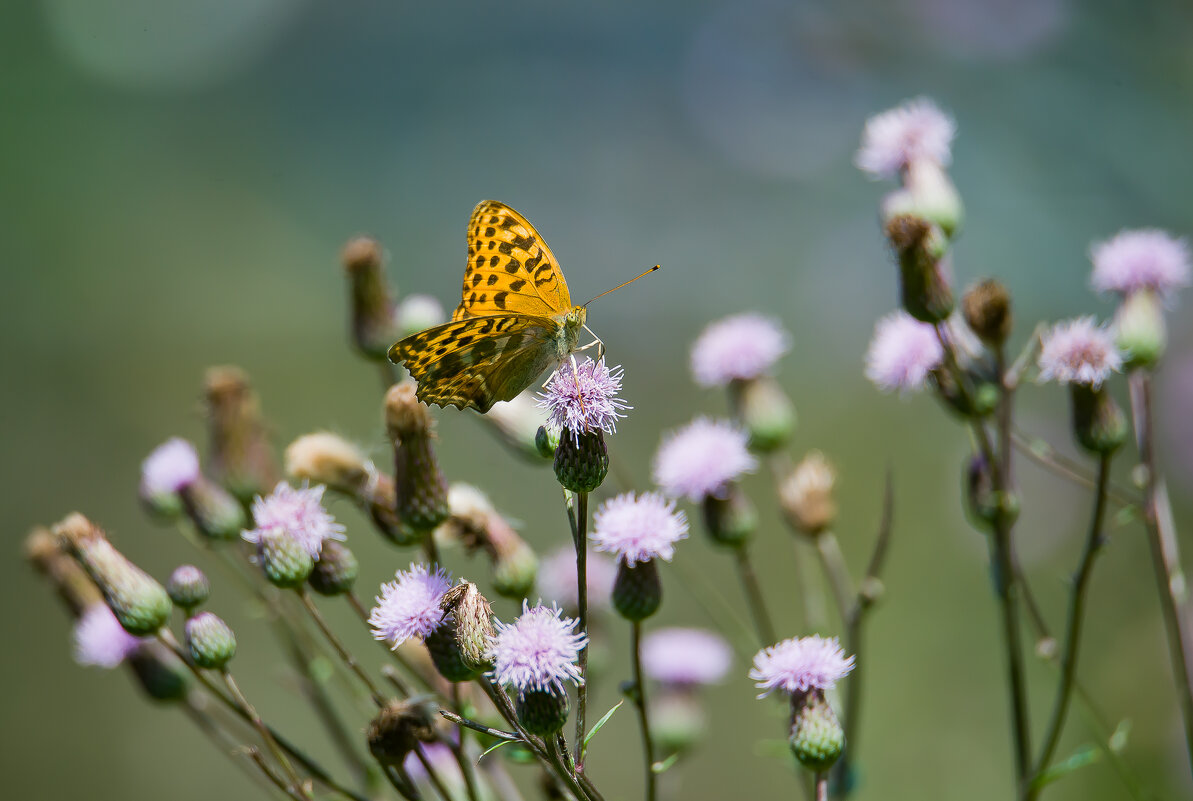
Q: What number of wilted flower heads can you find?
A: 12